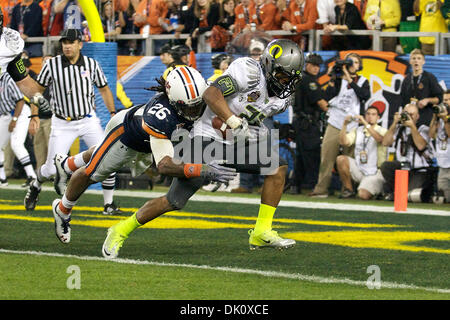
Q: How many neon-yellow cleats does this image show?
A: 2